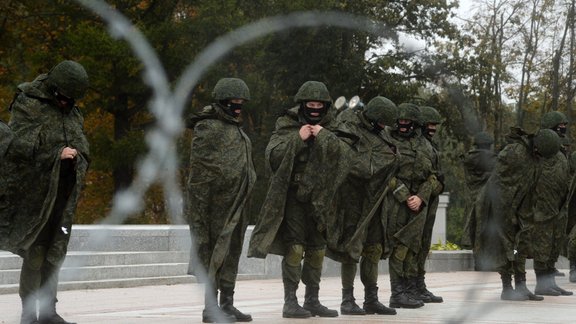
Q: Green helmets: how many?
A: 9